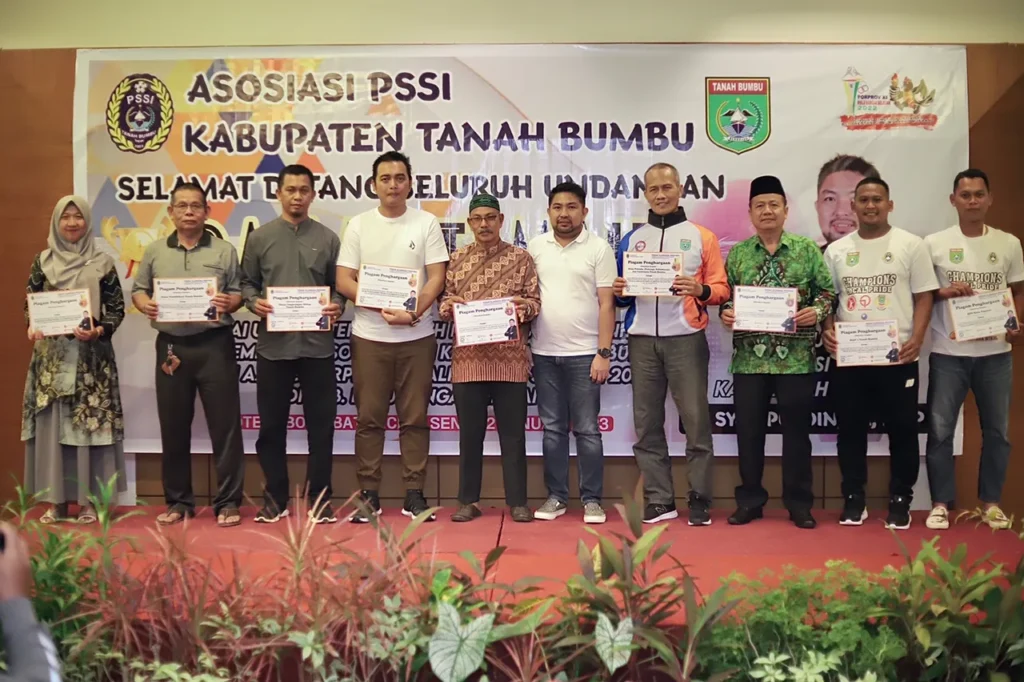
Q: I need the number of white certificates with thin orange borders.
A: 9